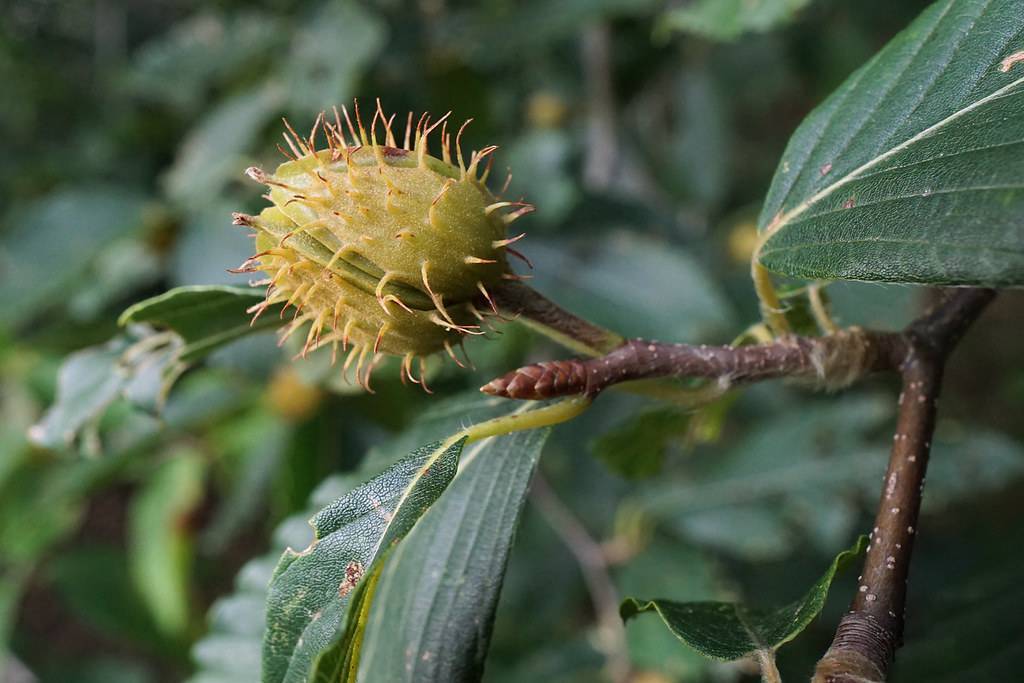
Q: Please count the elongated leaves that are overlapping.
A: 2